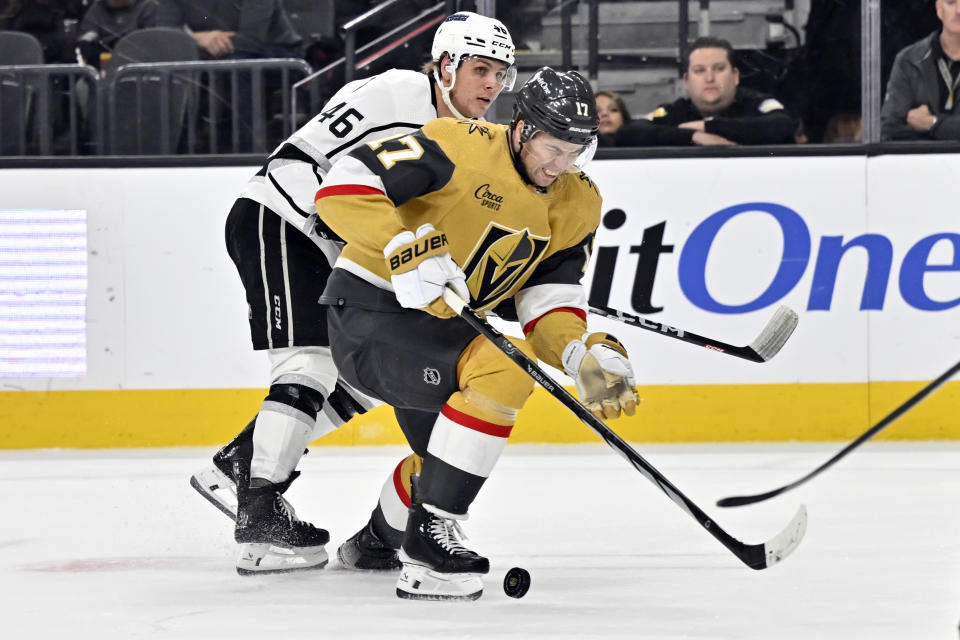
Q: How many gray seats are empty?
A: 2